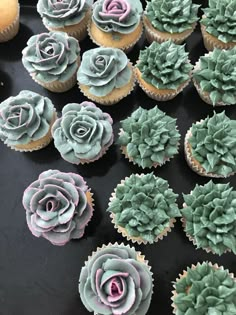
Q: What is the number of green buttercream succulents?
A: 9